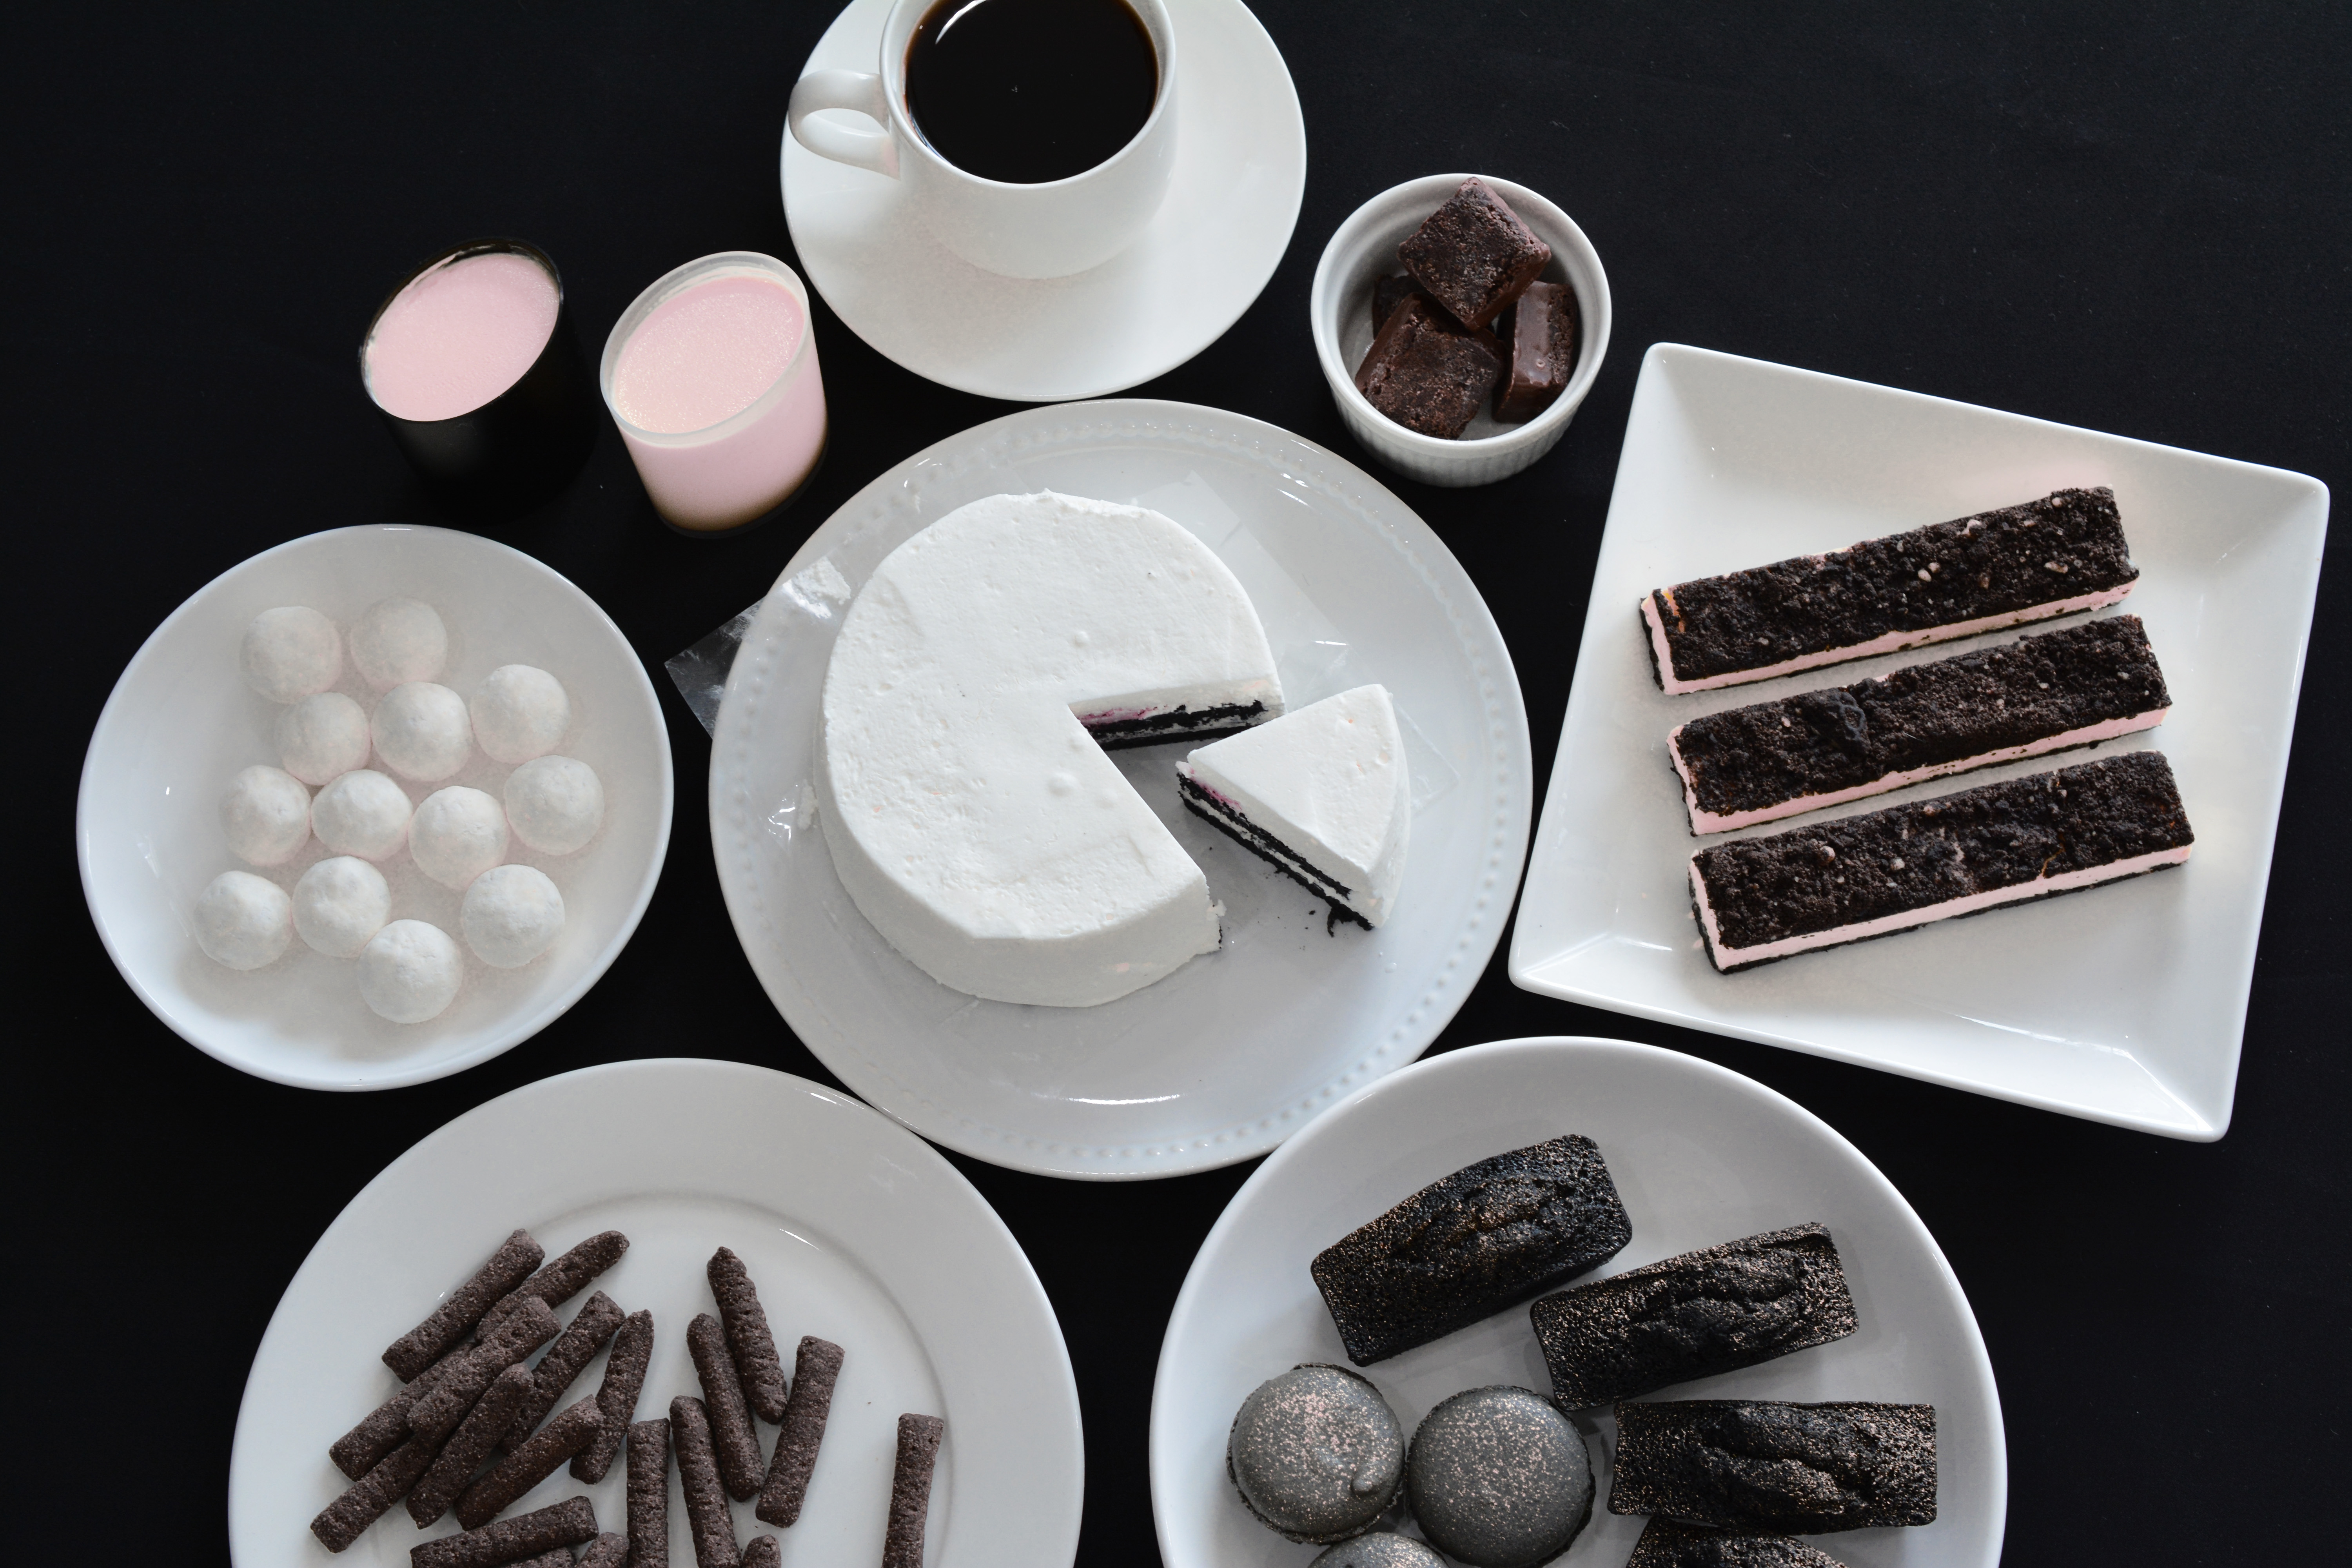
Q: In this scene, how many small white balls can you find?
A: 13